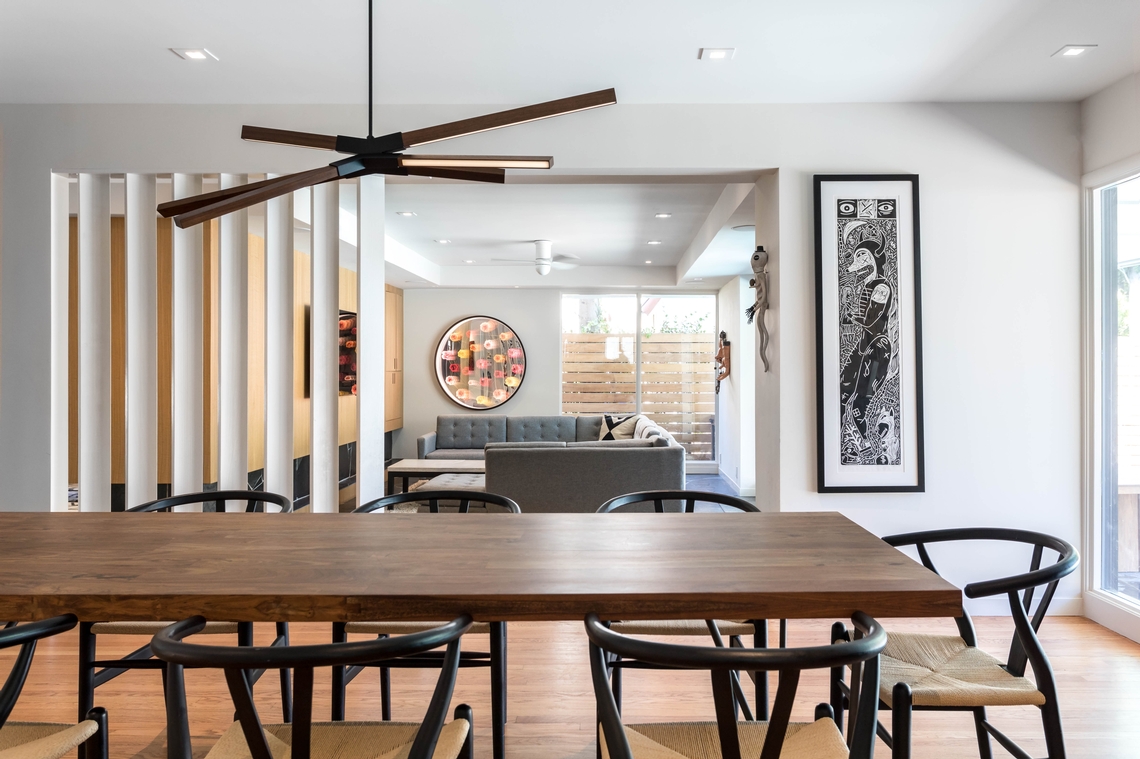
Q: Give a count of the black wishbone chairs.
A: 7